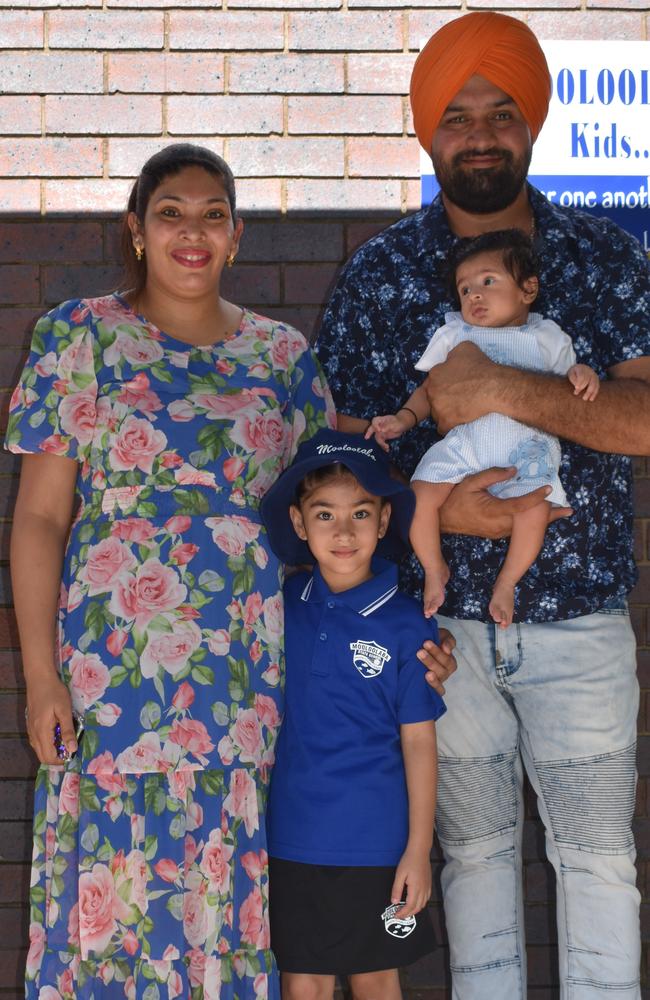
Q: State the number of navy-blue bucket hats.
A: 1